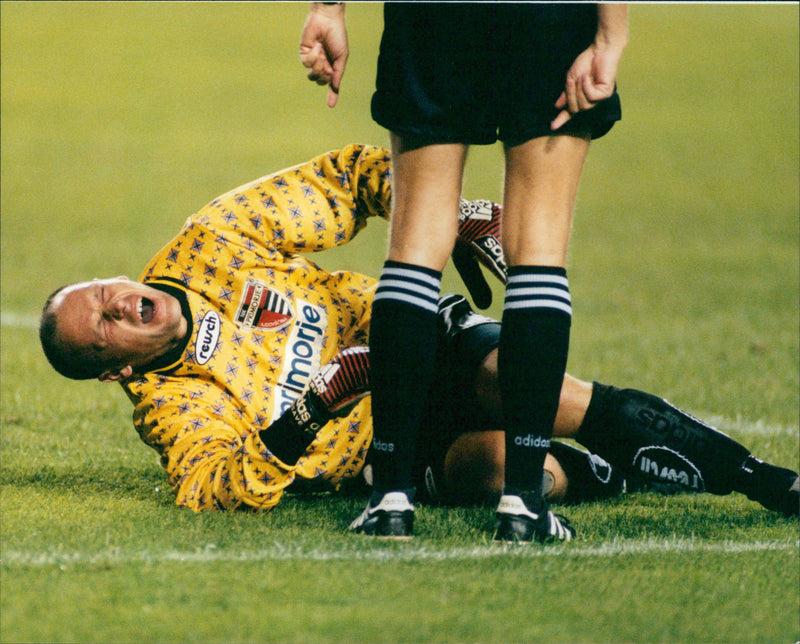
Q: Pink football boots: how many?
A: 0